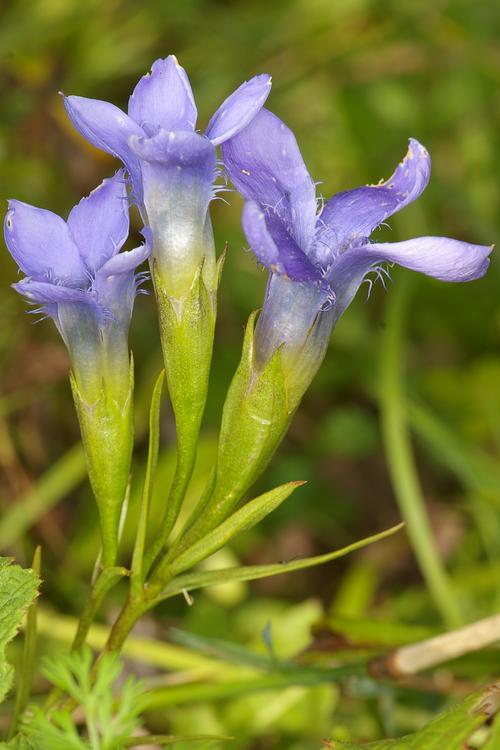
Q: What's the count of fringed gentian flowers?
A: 3